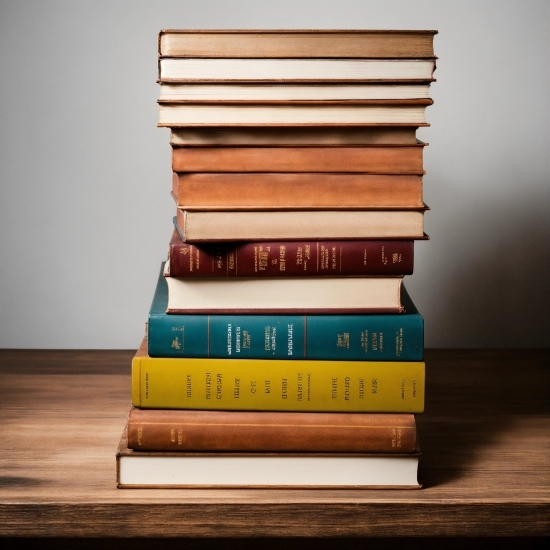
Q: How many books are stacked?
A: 14